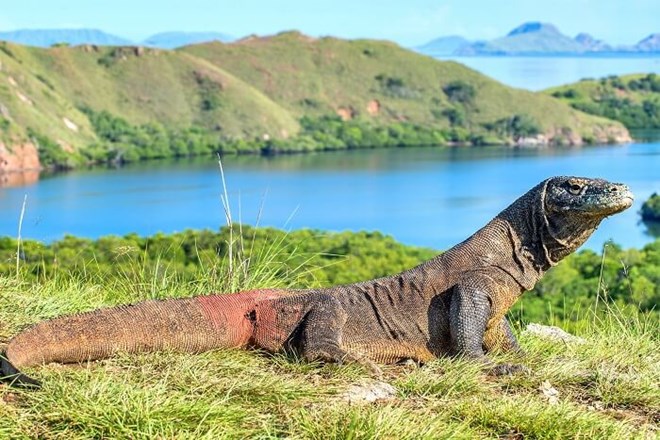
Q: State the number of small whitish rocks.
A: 3